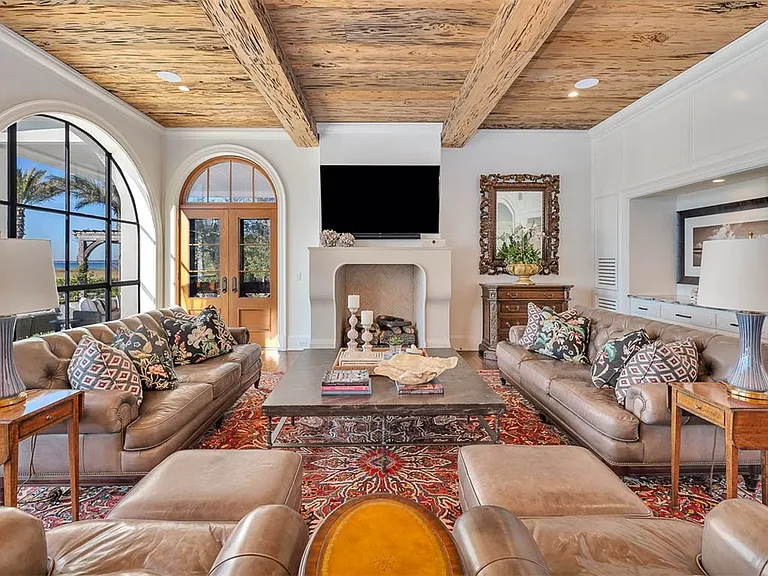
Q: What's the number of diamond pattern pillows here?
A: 4